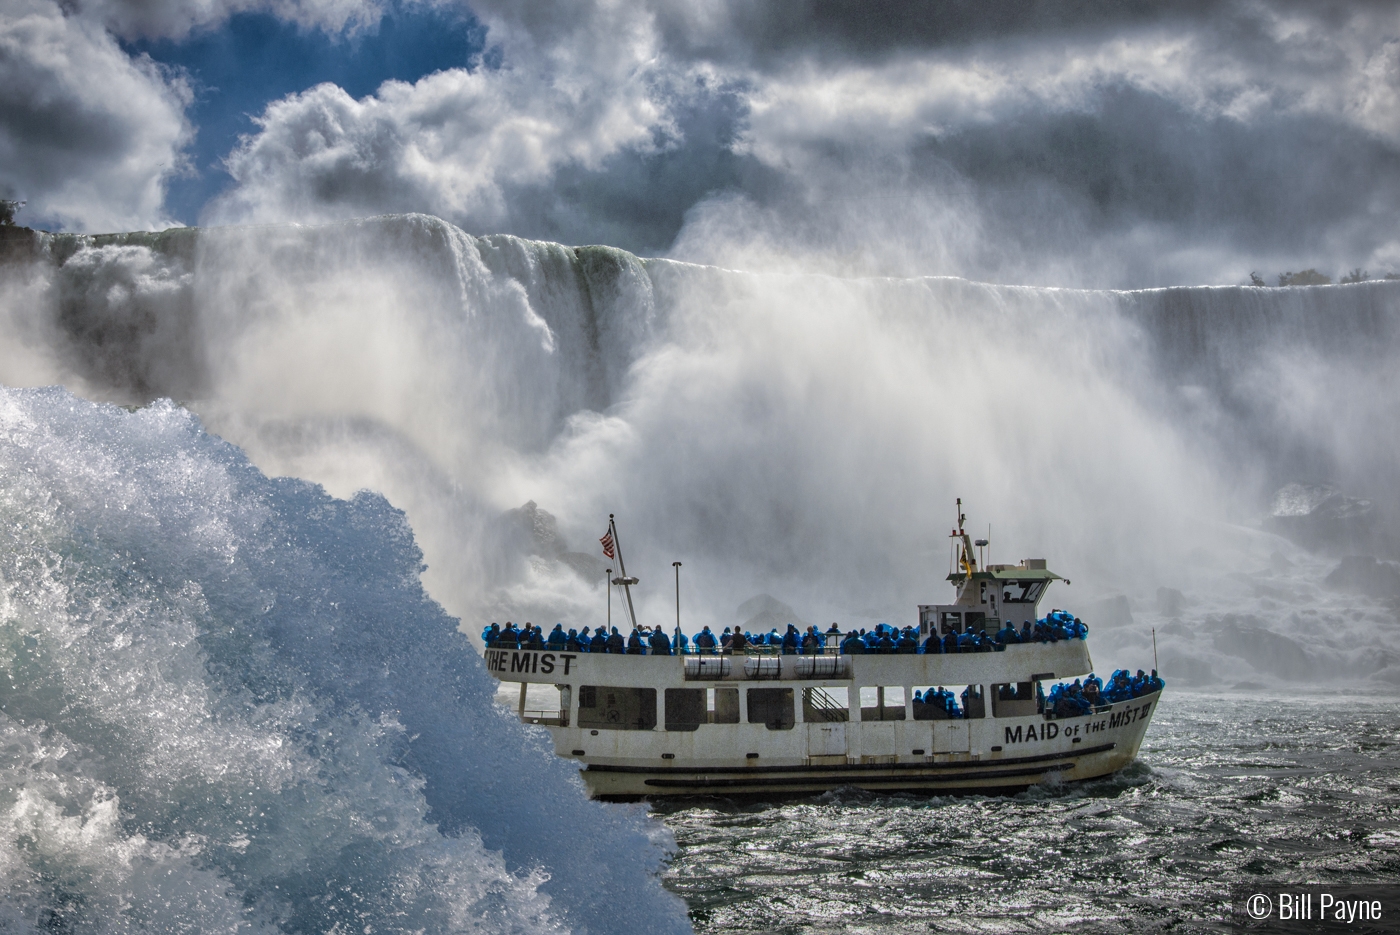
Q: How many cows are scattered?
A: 0